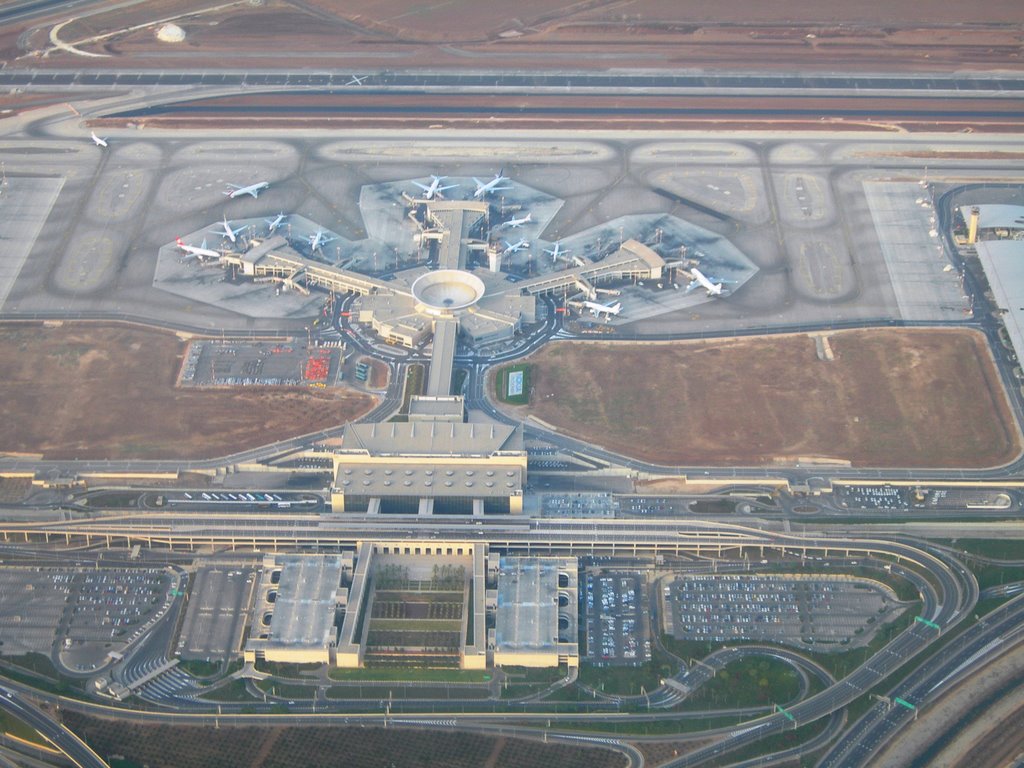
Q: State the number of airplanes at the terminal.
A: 11